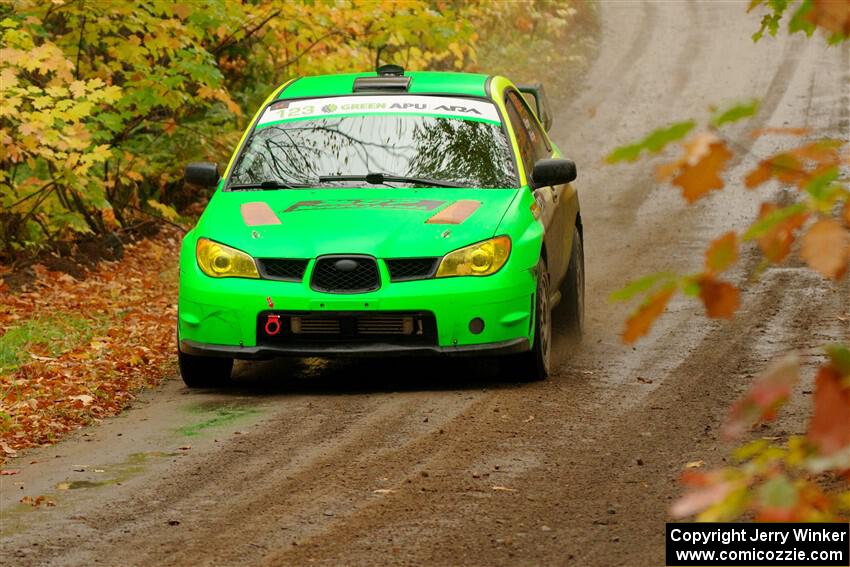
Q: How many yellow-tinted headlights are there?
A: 2